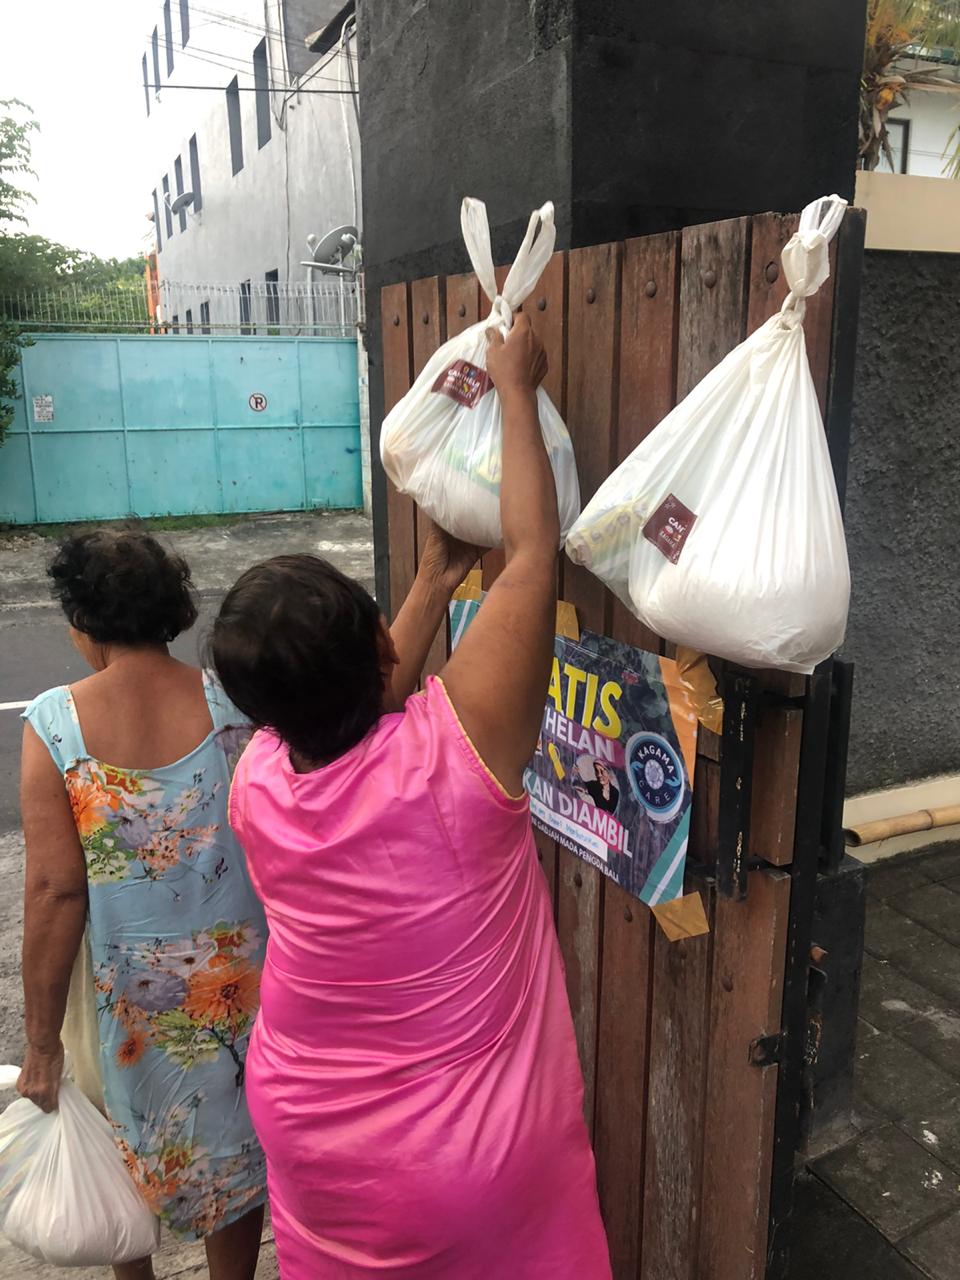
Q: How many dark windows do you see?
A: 15